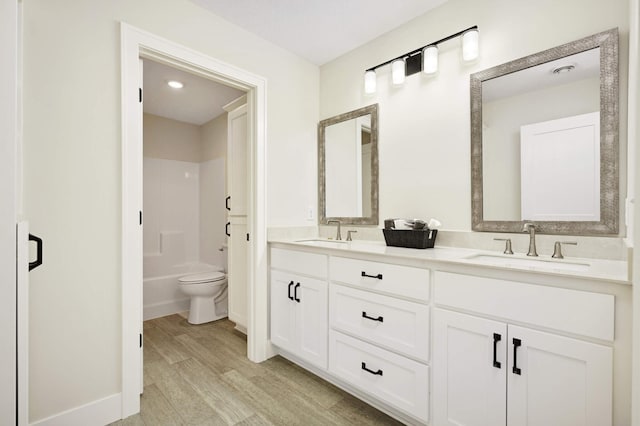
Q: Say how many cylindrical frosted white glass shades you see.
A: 4